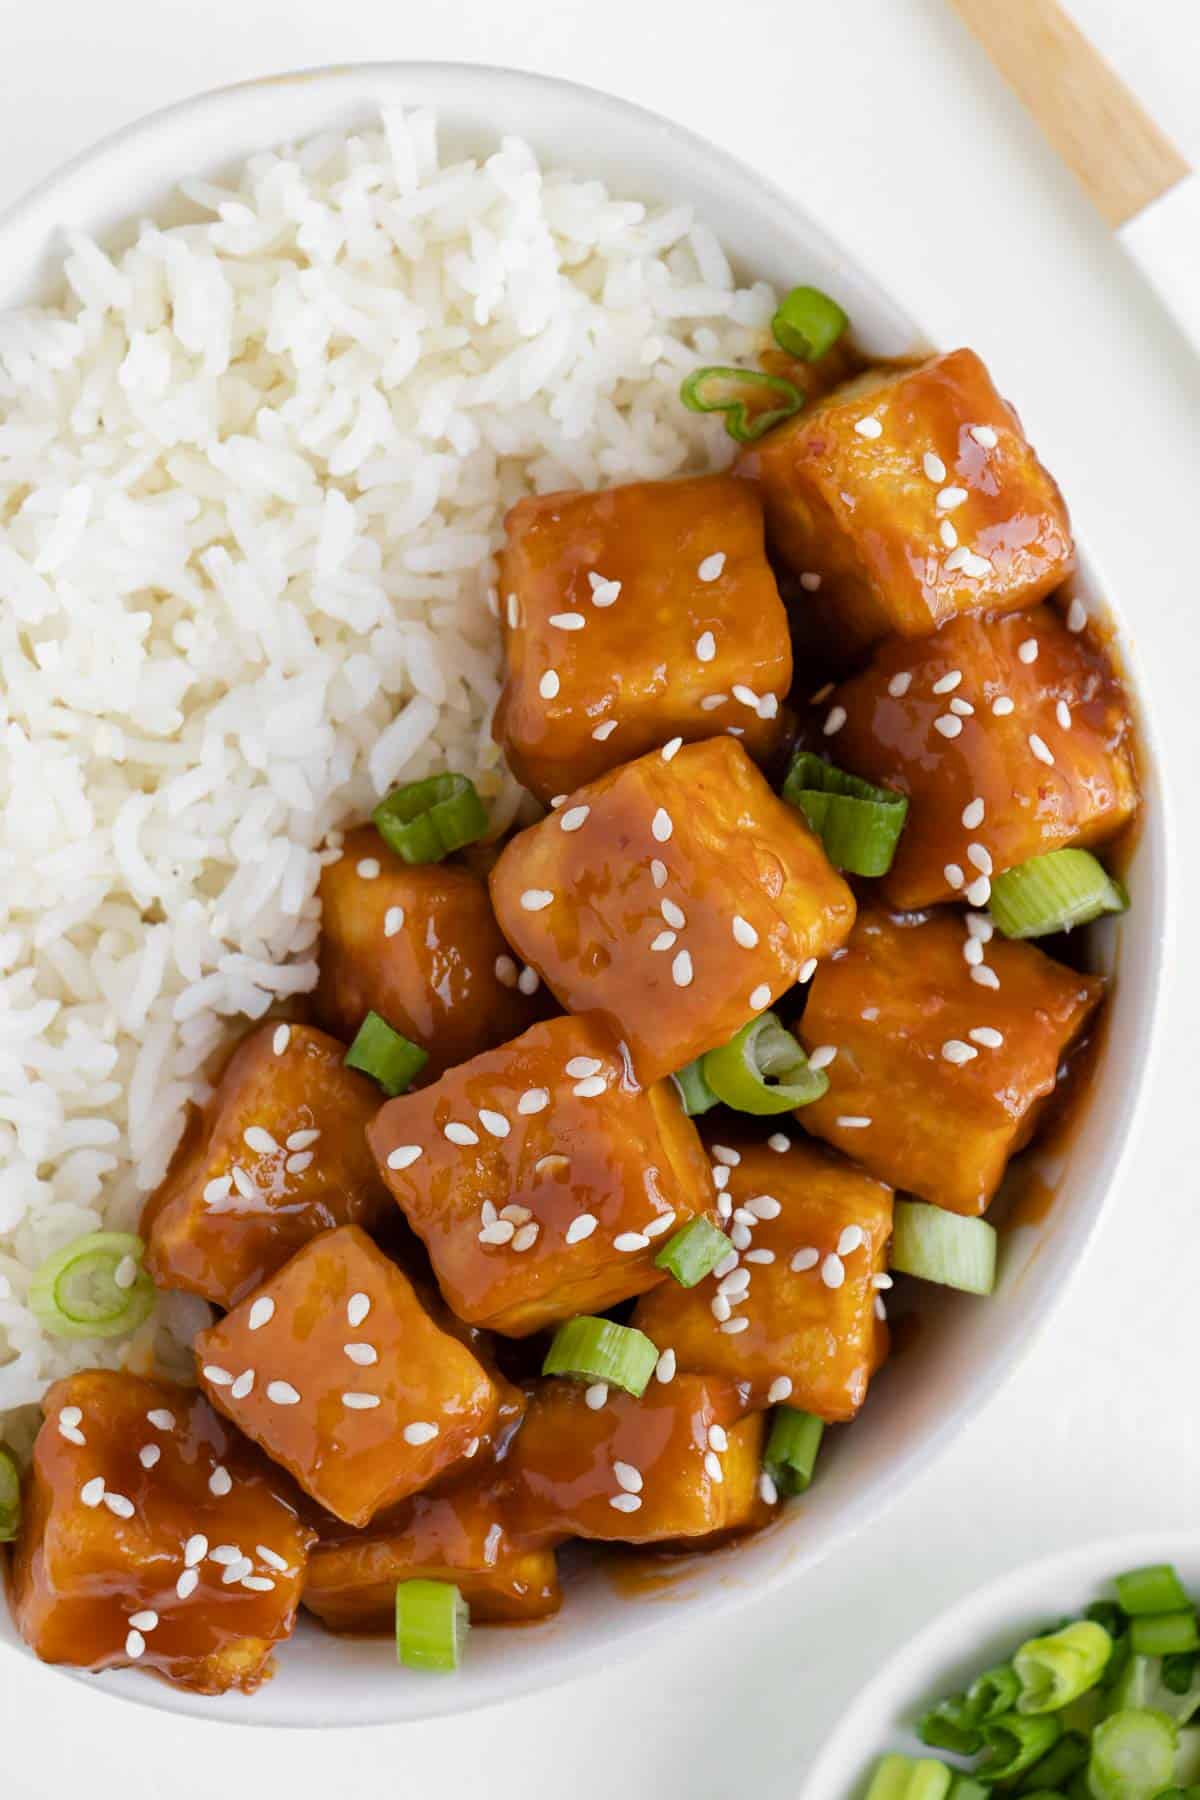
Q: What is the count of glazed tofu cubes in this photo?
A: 13